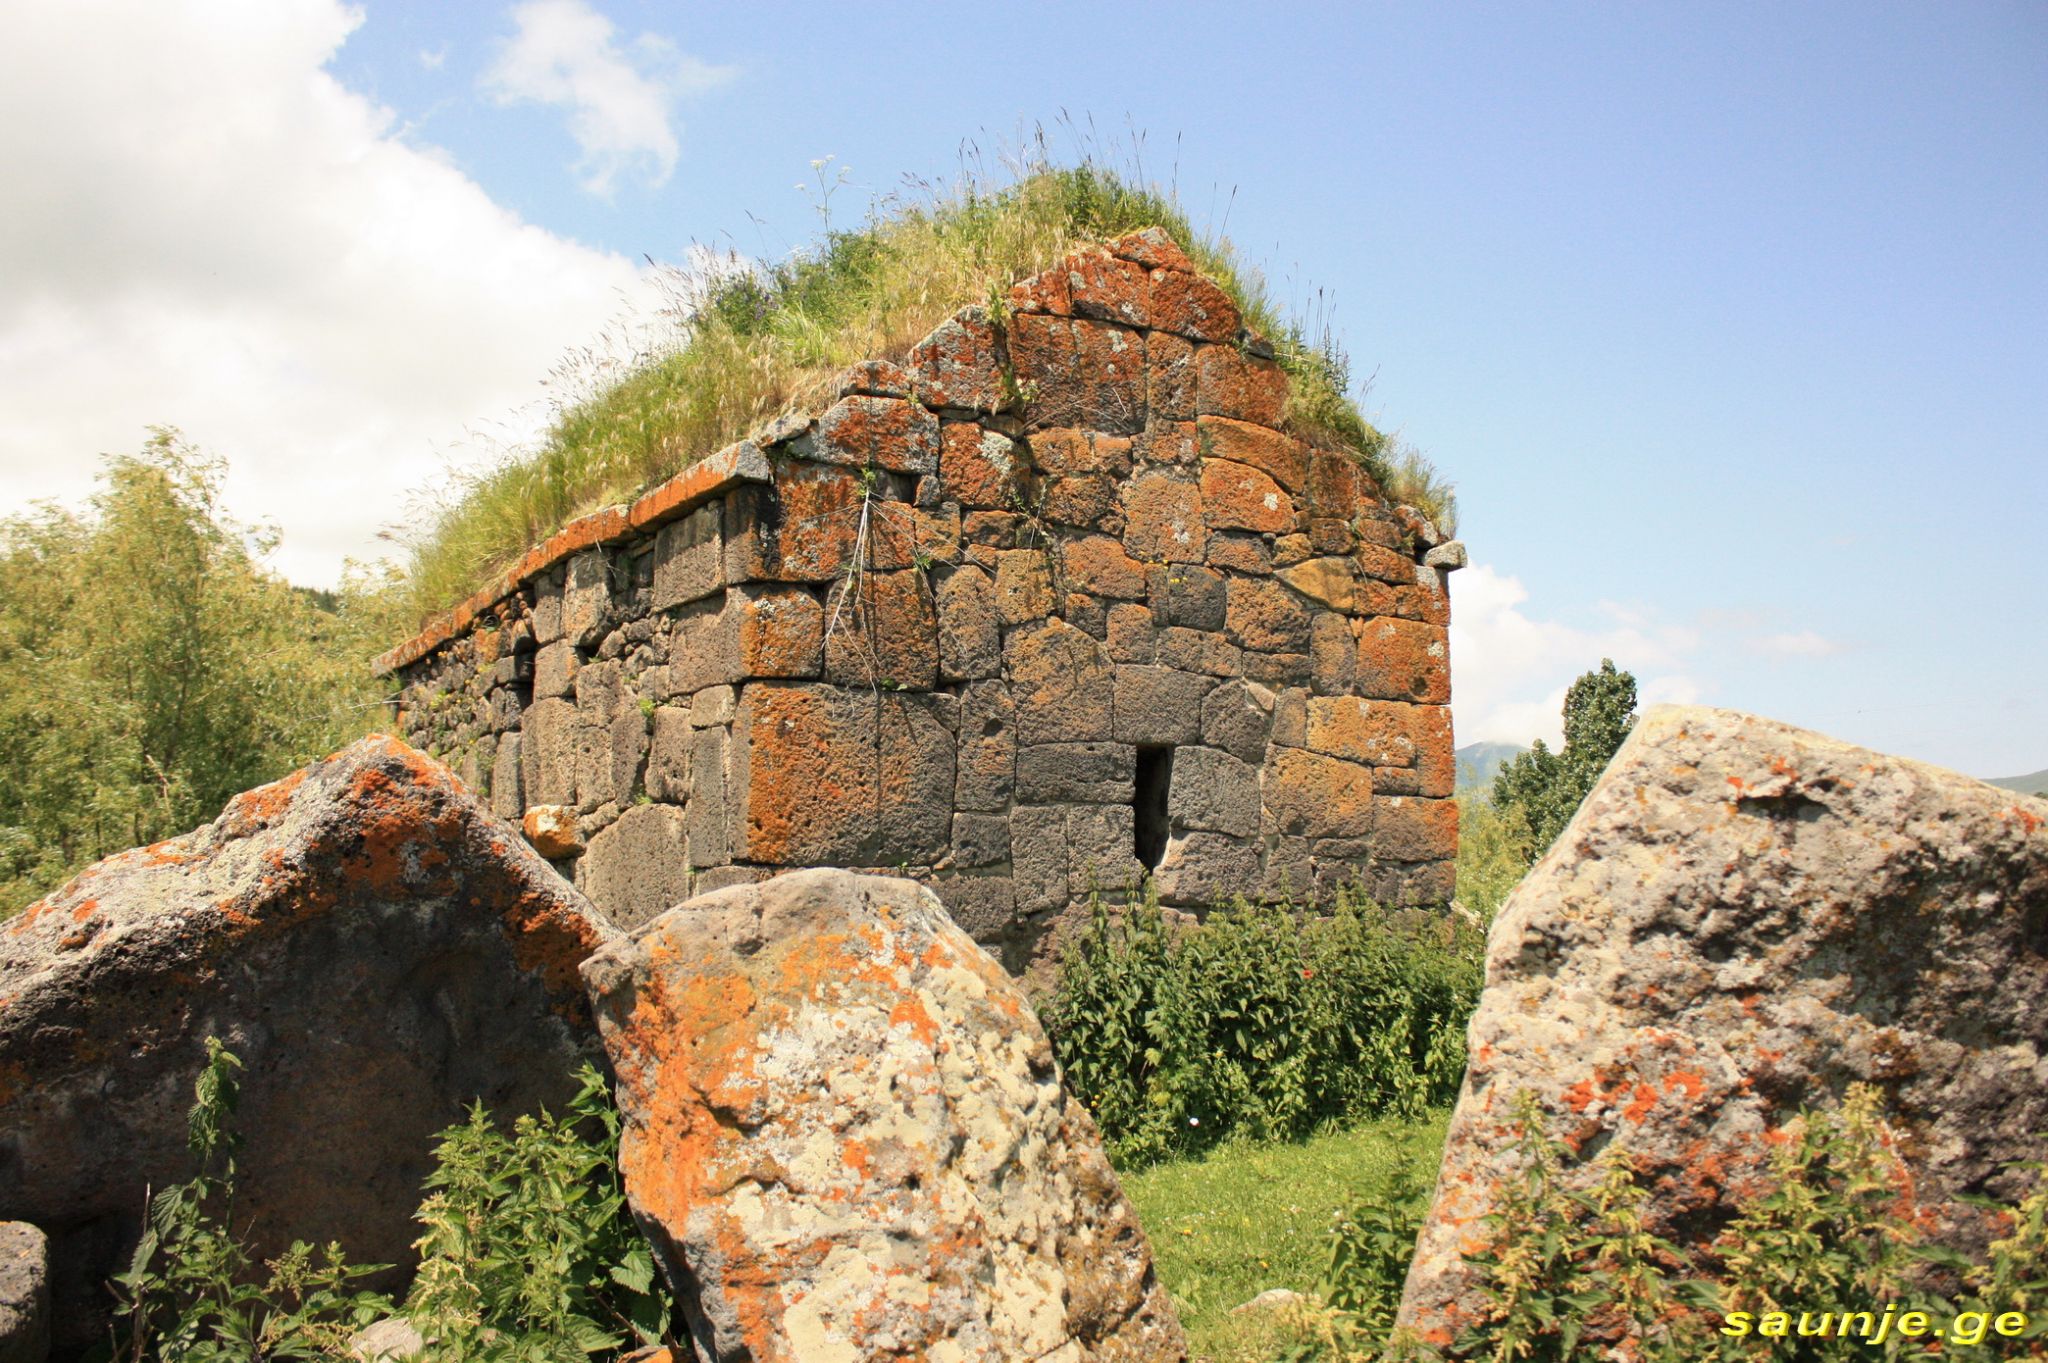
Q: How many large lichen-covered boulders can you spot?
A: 3